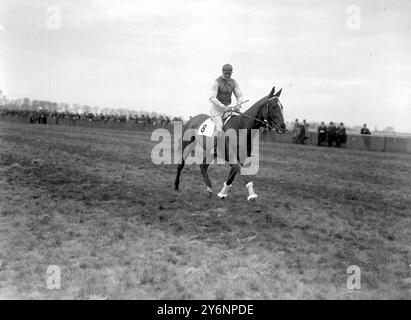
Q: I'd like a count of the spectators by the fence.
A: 6